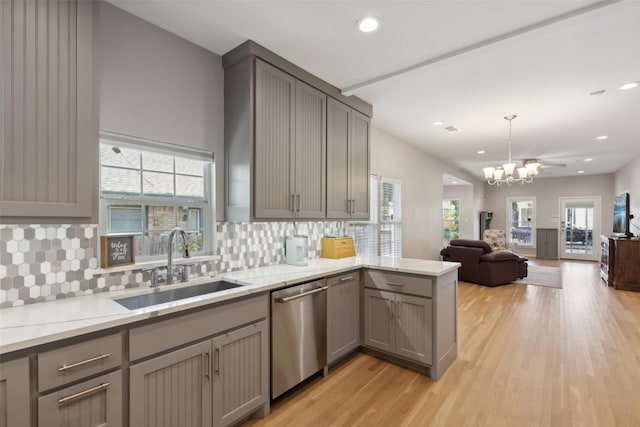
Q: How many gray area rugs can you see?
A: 1